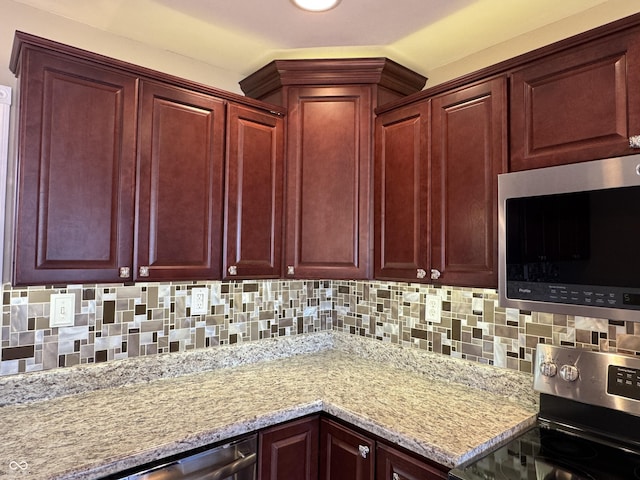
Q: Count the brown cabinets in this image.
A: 10